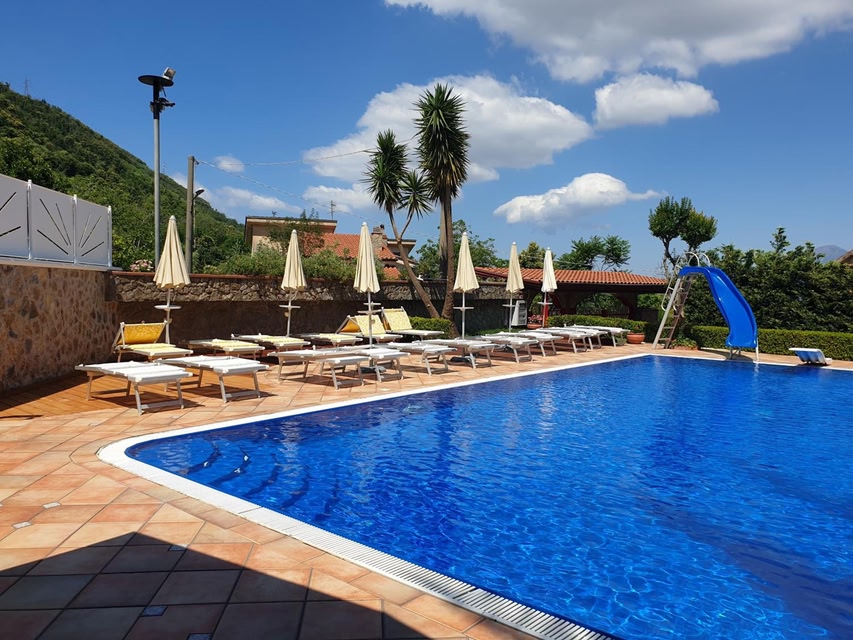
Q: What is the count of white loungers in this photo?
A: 11